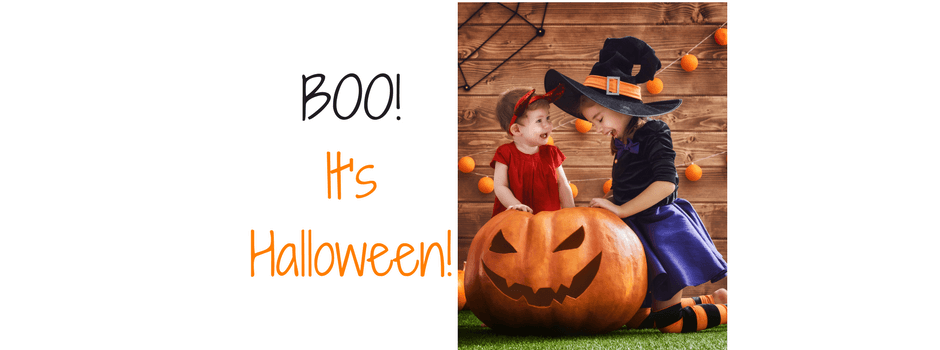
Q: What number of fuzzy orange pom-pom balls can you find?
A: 10